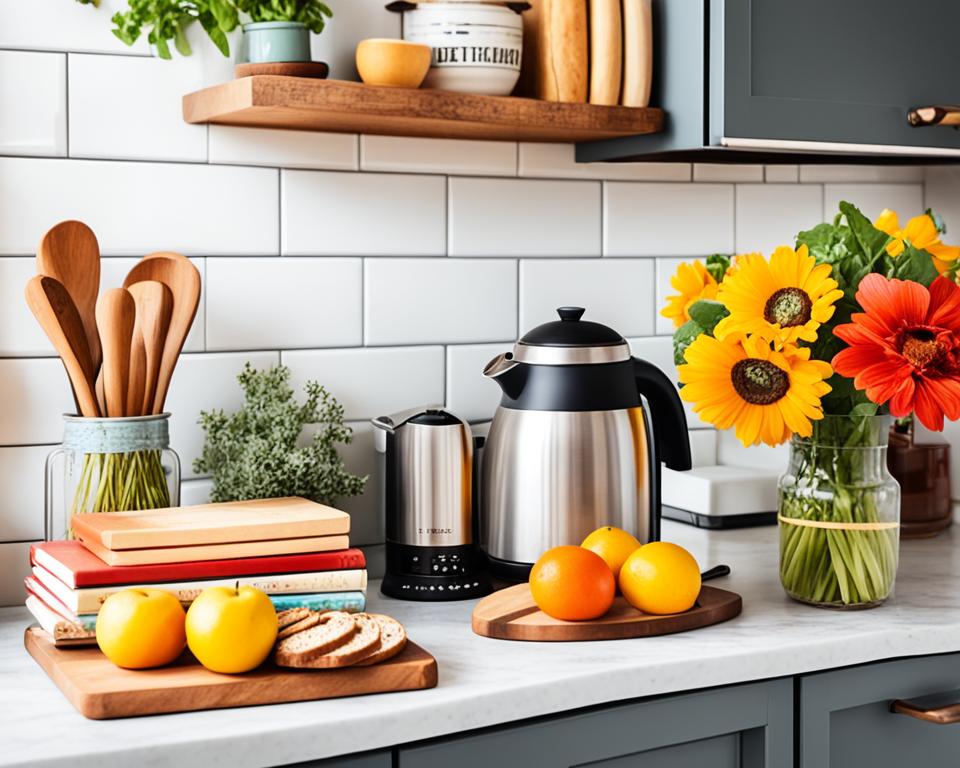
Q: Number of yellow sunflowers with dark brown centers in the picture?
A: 2